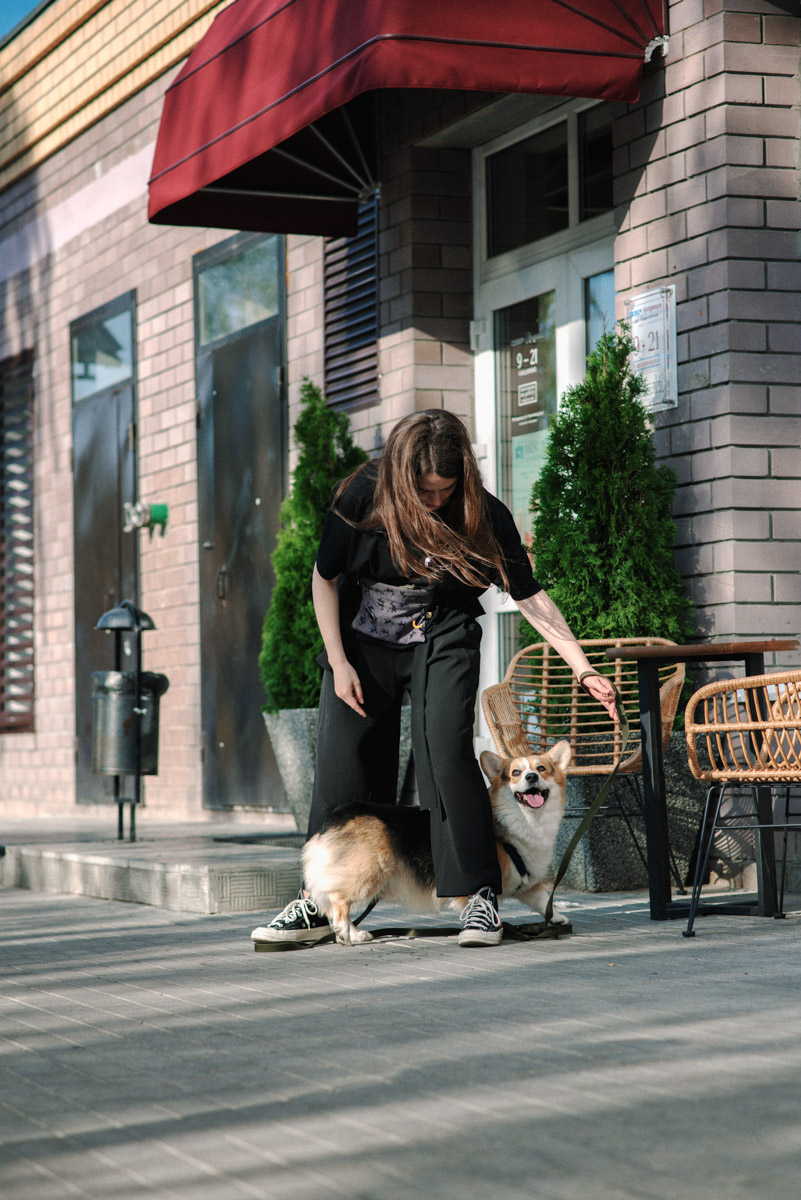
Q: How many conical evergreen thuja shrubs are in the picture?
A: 2